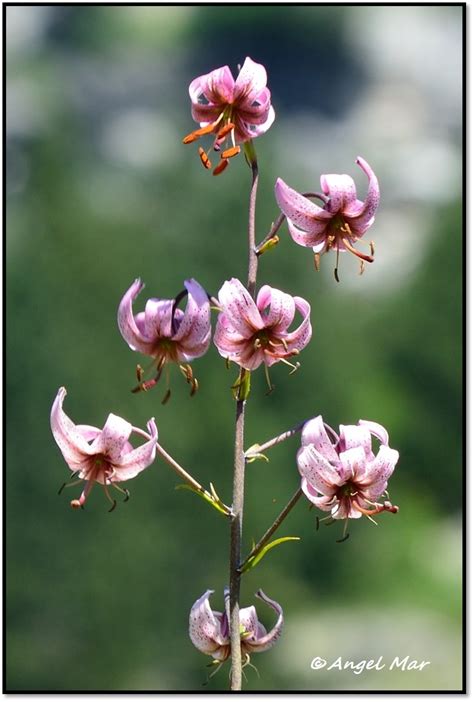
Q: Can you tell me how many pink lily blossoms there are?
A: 7